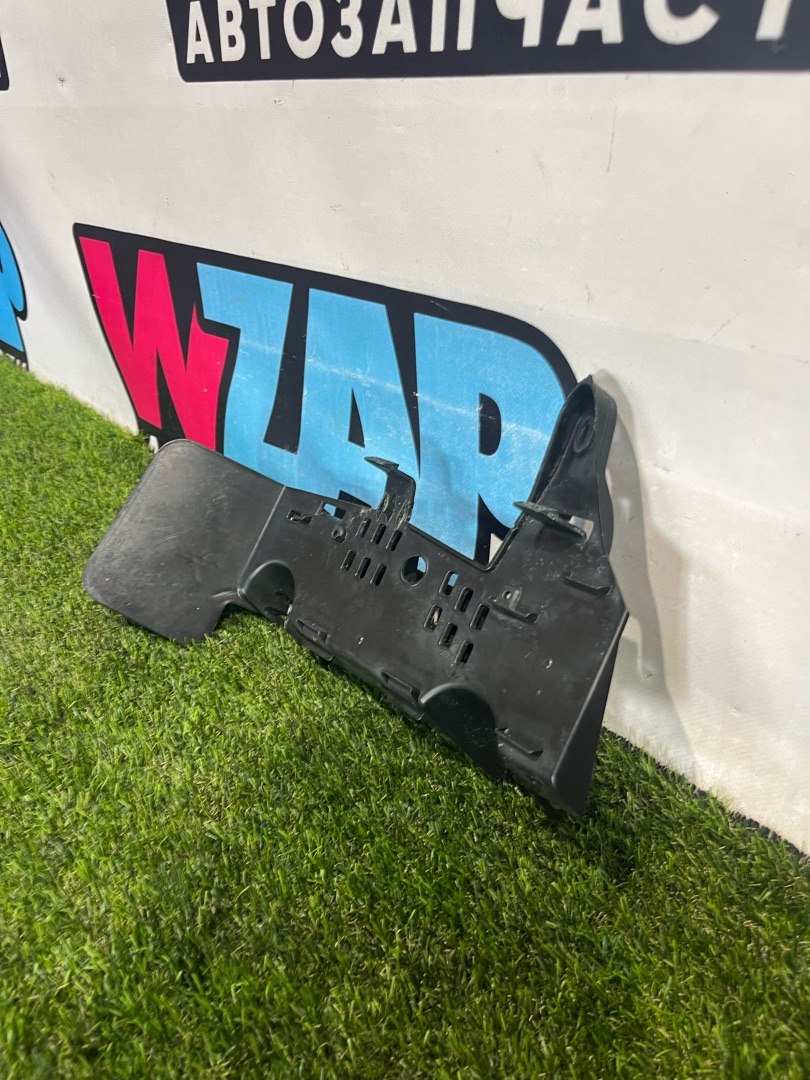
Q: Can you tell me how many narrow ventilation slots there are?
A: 12